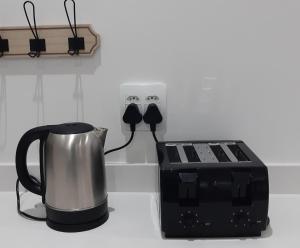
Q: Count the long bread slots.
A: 4